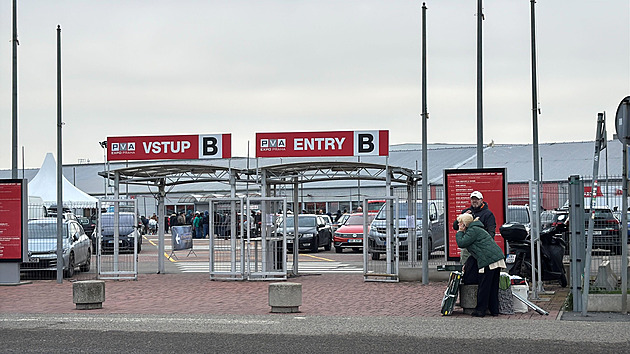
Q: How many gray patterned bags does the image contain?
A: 1